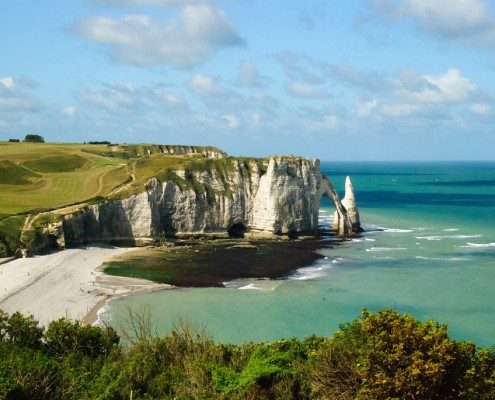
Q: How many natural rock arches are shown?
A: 1